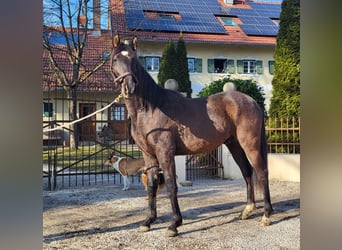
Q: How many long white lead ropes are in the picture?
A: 1